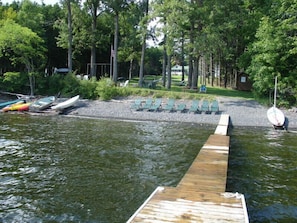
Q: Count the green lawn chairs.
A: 8